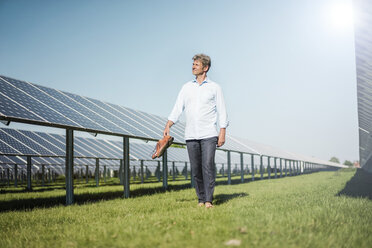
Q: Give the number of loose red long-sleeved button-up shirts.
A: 0